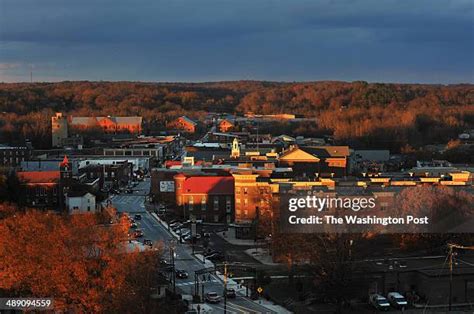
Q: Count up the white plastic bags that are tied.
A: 0